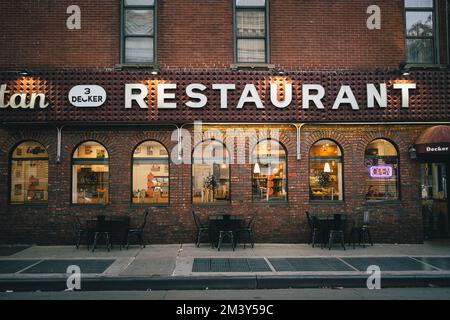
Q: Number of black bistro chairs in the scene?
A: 9